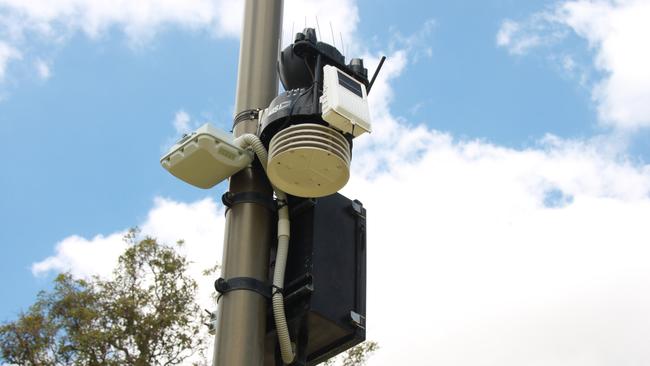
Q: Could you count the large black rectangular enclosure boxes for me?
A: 1